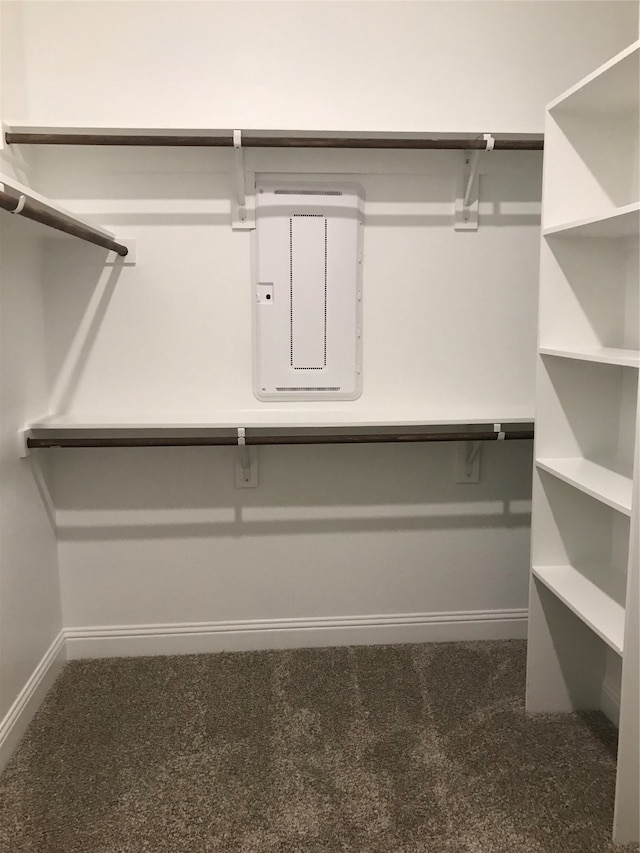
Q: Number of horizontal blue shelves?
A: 0